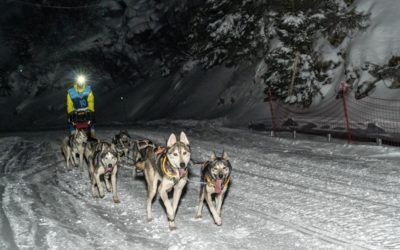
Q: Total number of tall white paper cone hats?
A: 0